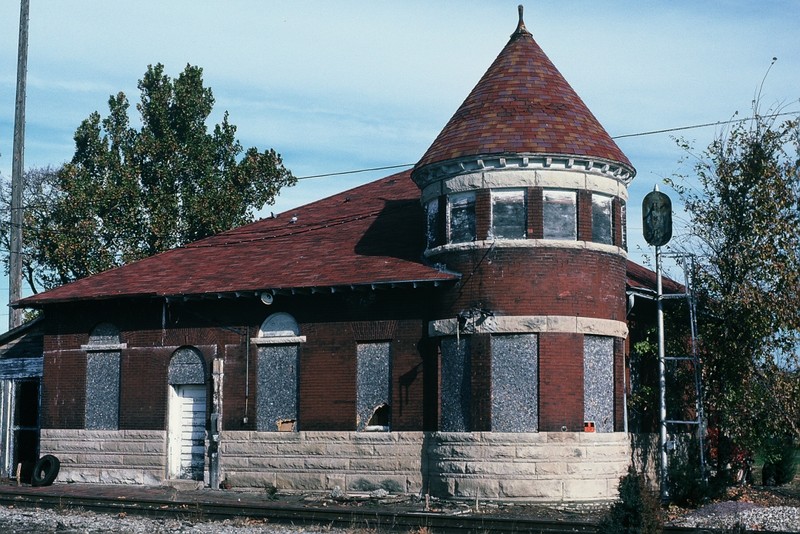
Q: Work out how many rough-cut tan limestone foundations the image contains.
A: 1